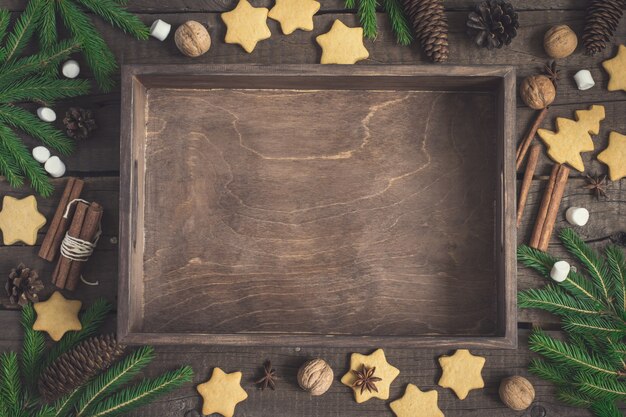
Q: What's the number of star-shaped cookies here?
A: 11